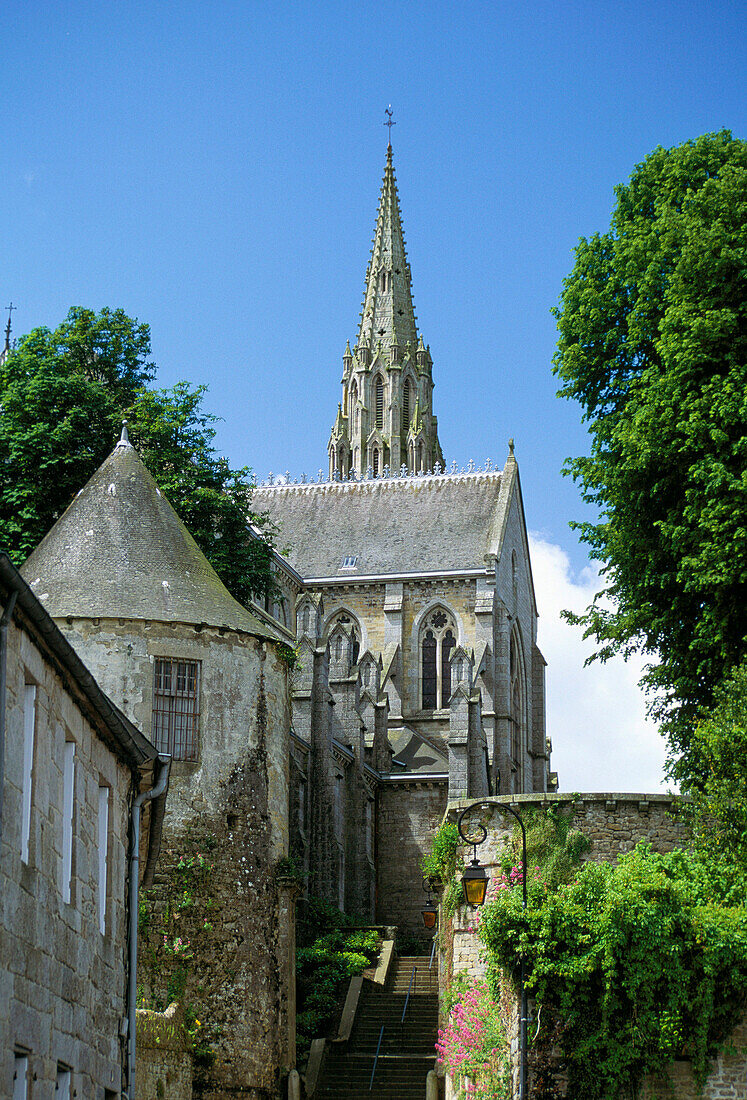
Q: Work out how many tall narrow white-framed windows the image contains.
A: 3